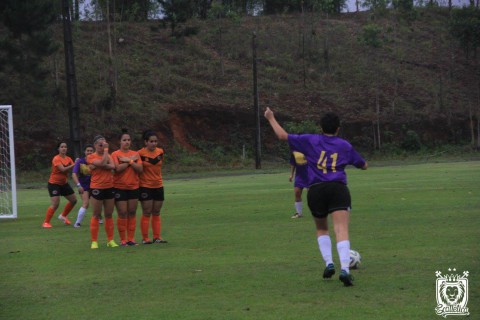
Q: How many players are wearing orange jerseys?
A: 4